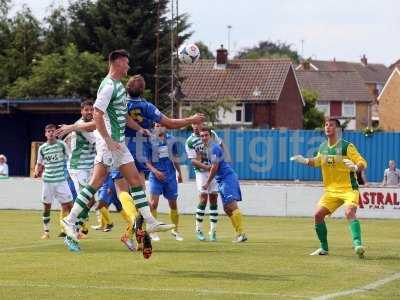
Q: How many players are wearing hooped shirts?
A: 4